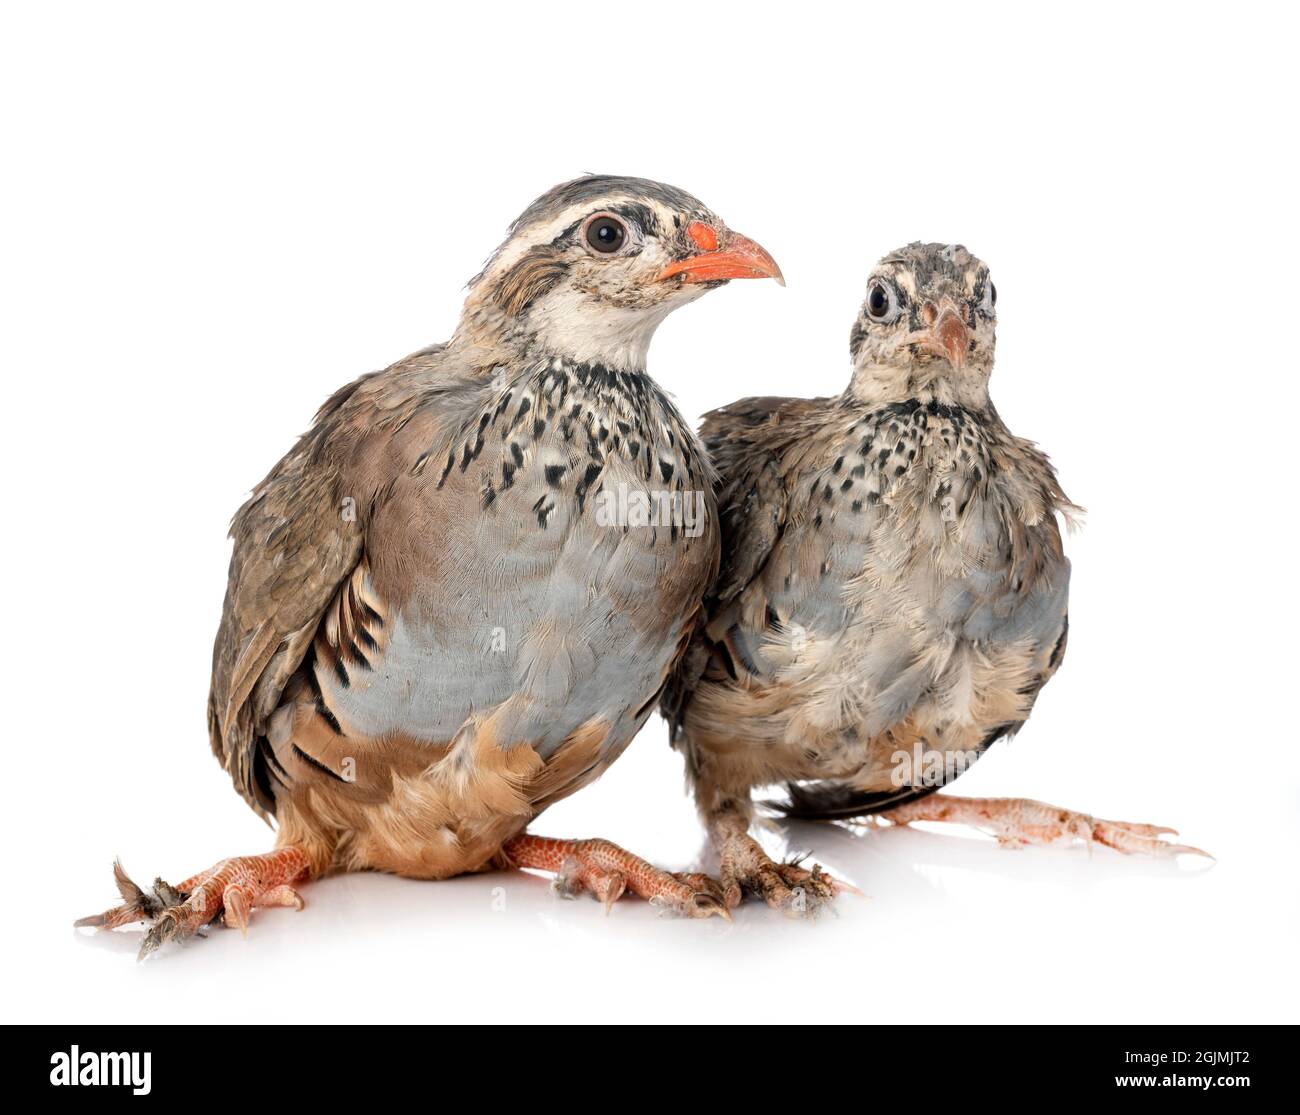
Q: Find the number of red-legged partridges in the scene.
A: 2